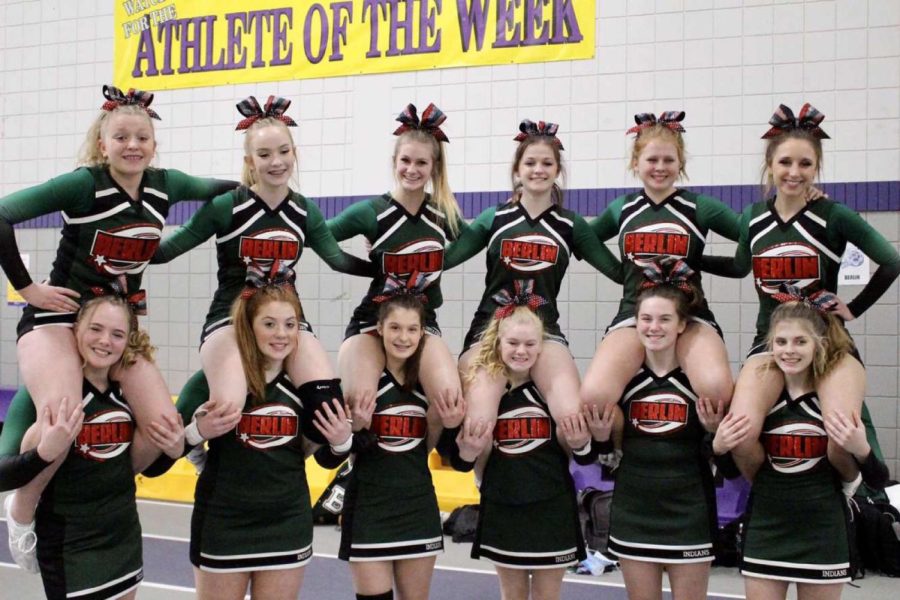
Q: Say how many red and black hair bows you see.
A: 12